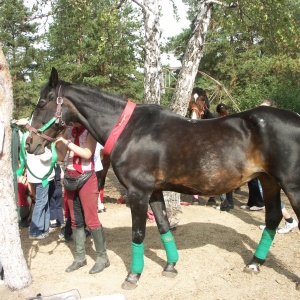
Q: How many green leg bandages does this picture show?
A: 3